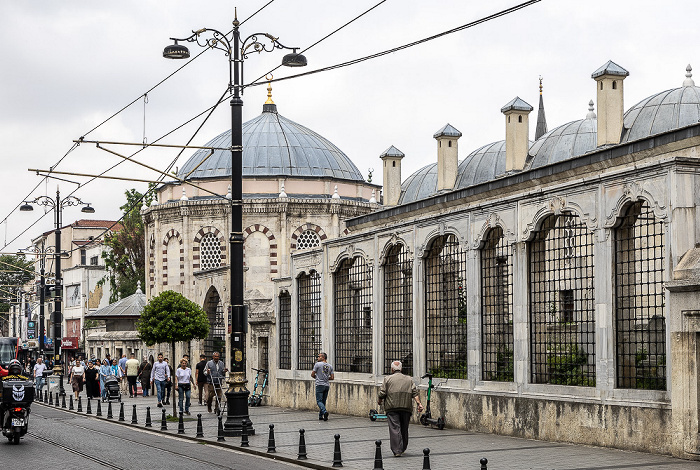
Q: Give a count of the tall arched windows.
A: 8